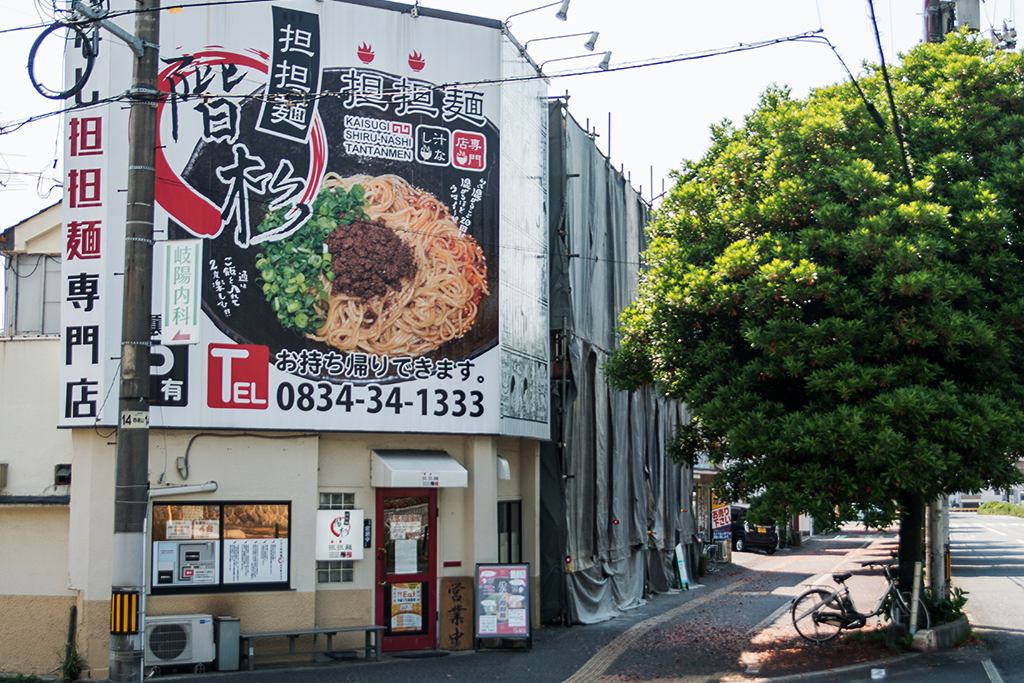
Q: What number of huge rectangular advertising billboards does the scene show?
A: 1